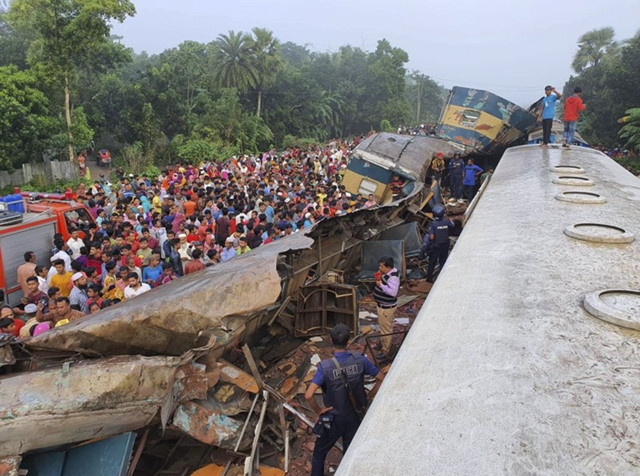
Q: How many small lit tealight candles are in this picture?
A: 0